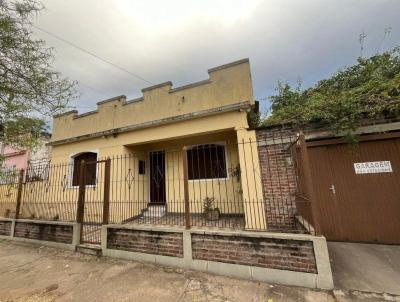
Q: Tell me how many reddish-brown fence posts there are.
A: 5